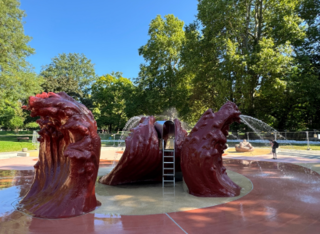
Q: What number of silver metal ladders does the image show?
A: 1